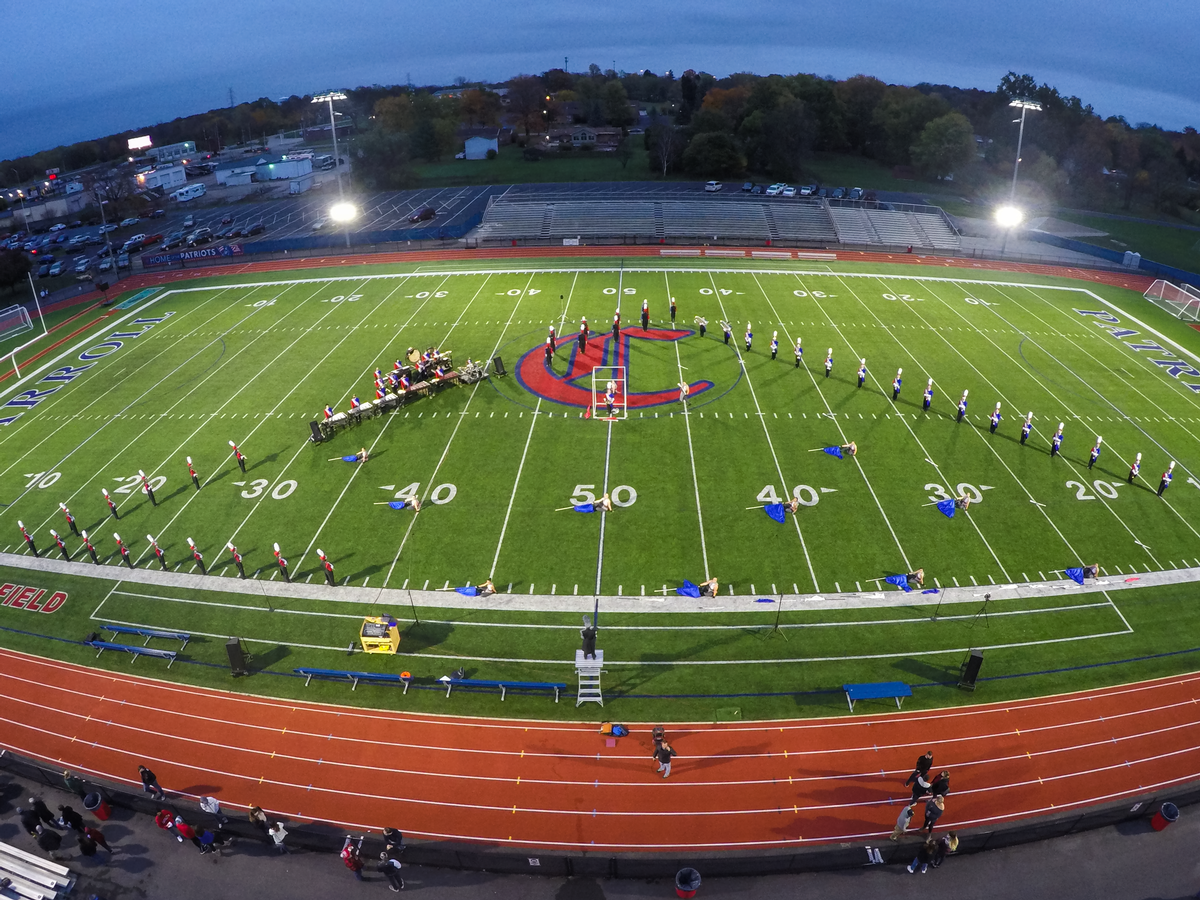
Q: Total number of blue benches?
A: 5